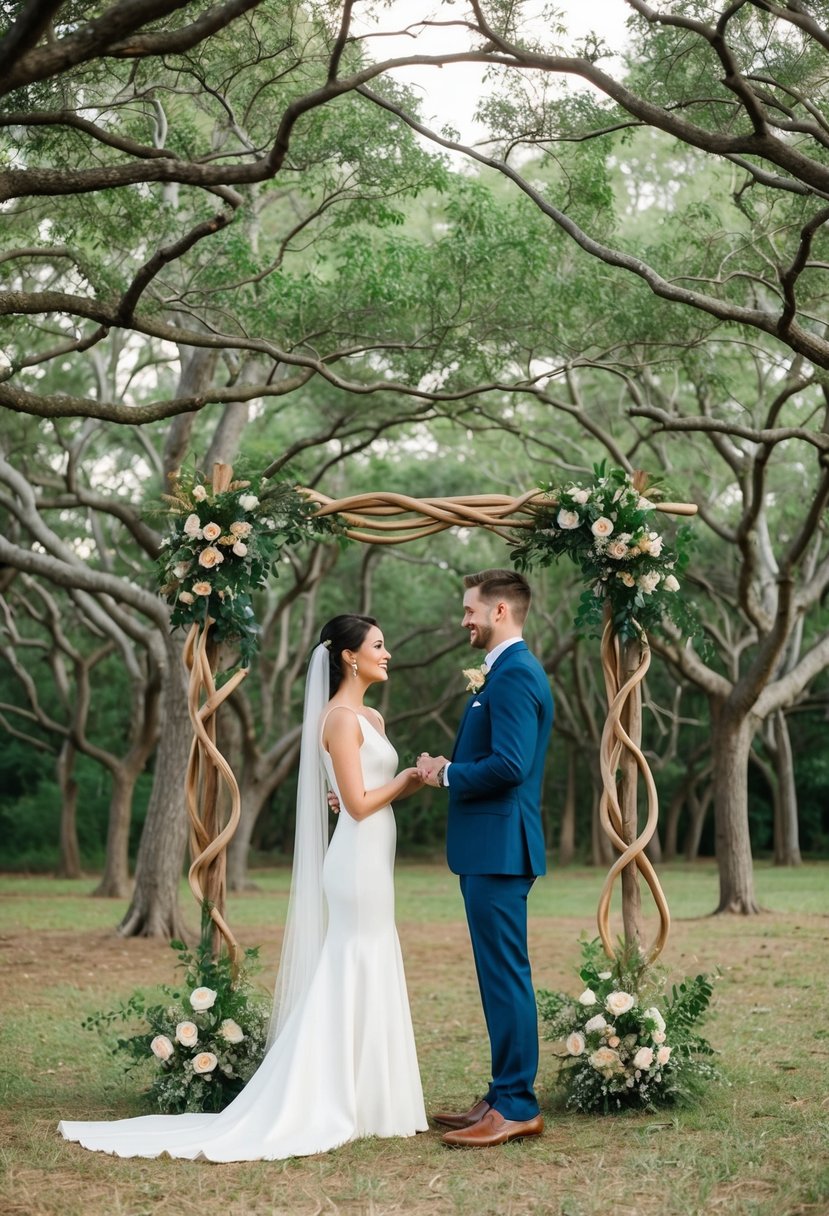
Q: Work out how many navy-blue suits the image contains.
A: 1